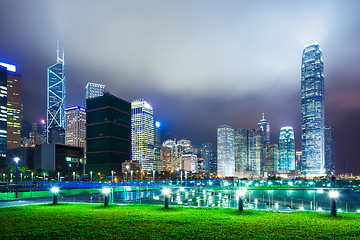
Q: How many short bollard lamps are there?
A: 5